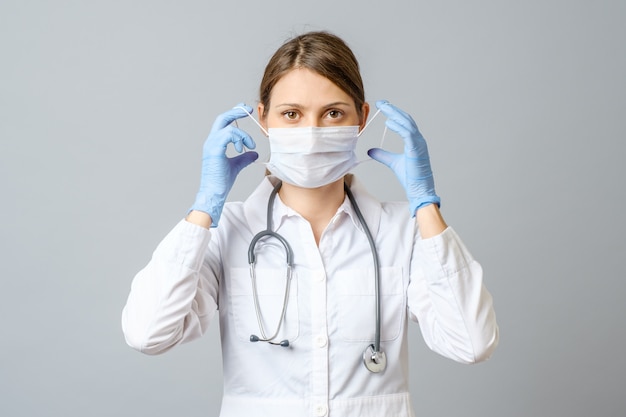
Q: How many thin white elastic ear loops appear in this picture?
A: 2